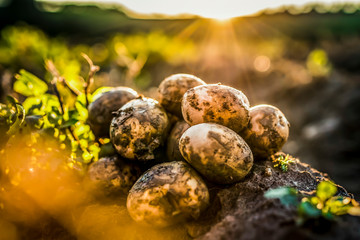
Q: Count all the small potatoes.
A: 9